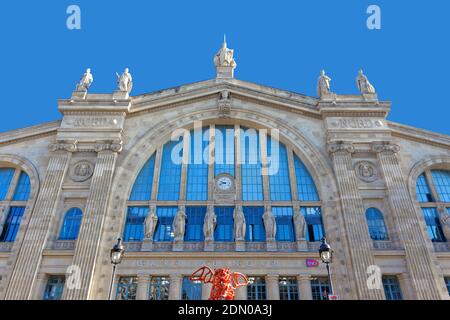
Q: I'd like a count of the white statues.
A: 11